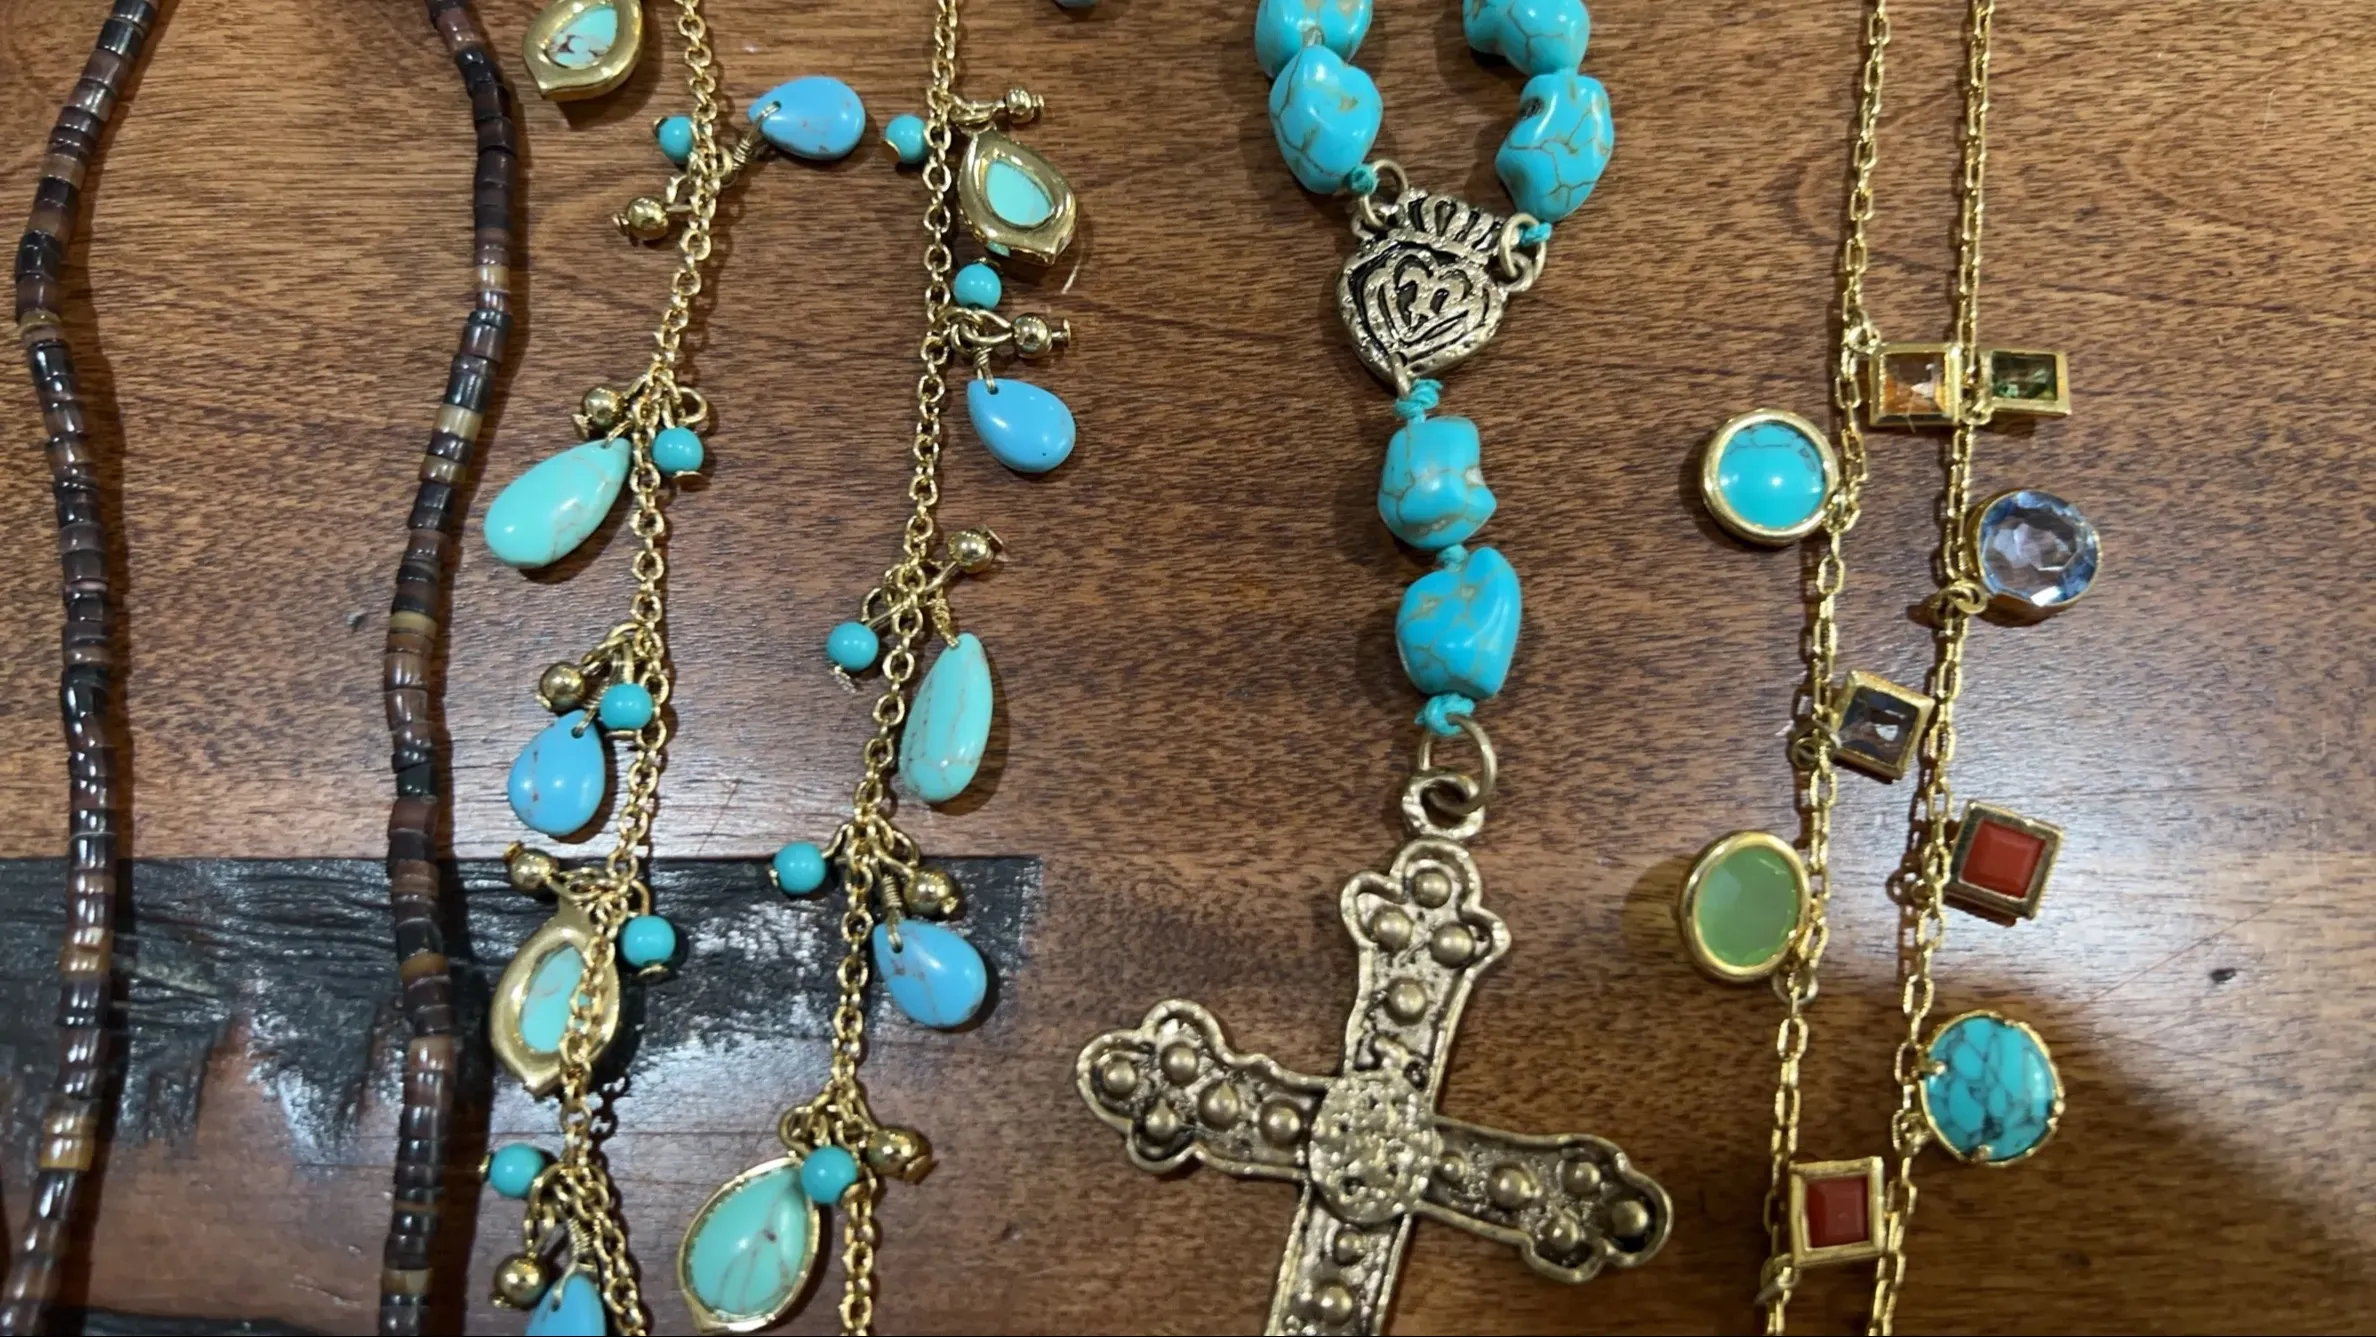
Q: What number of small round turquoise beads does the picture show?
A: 10